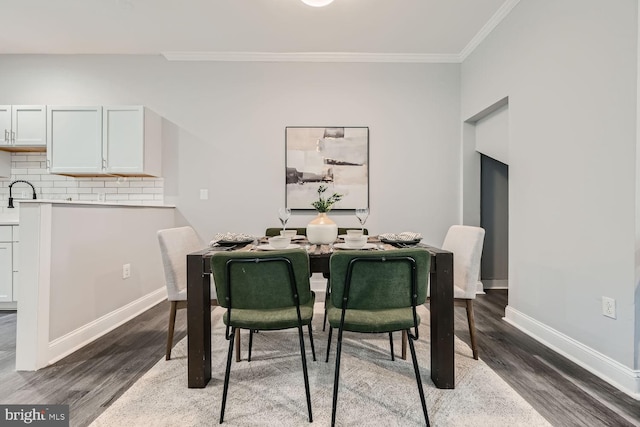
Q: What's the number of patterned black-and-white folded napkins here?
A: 2